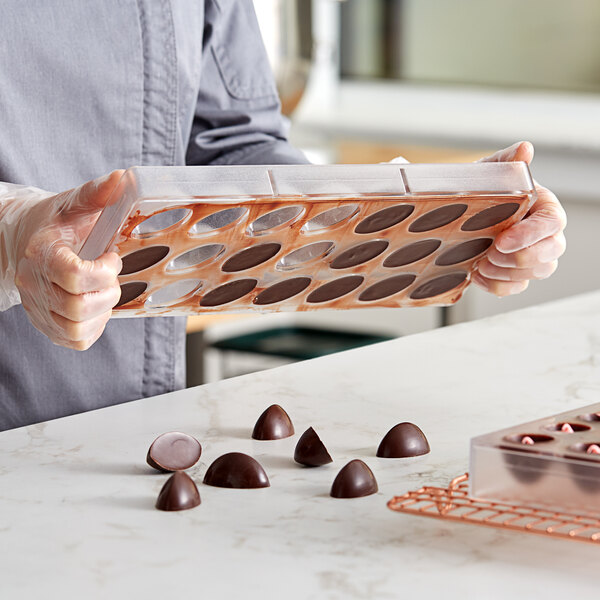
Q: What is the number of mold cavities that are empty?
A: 7